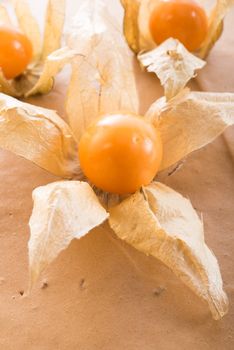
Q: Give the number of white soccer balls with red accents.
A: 0